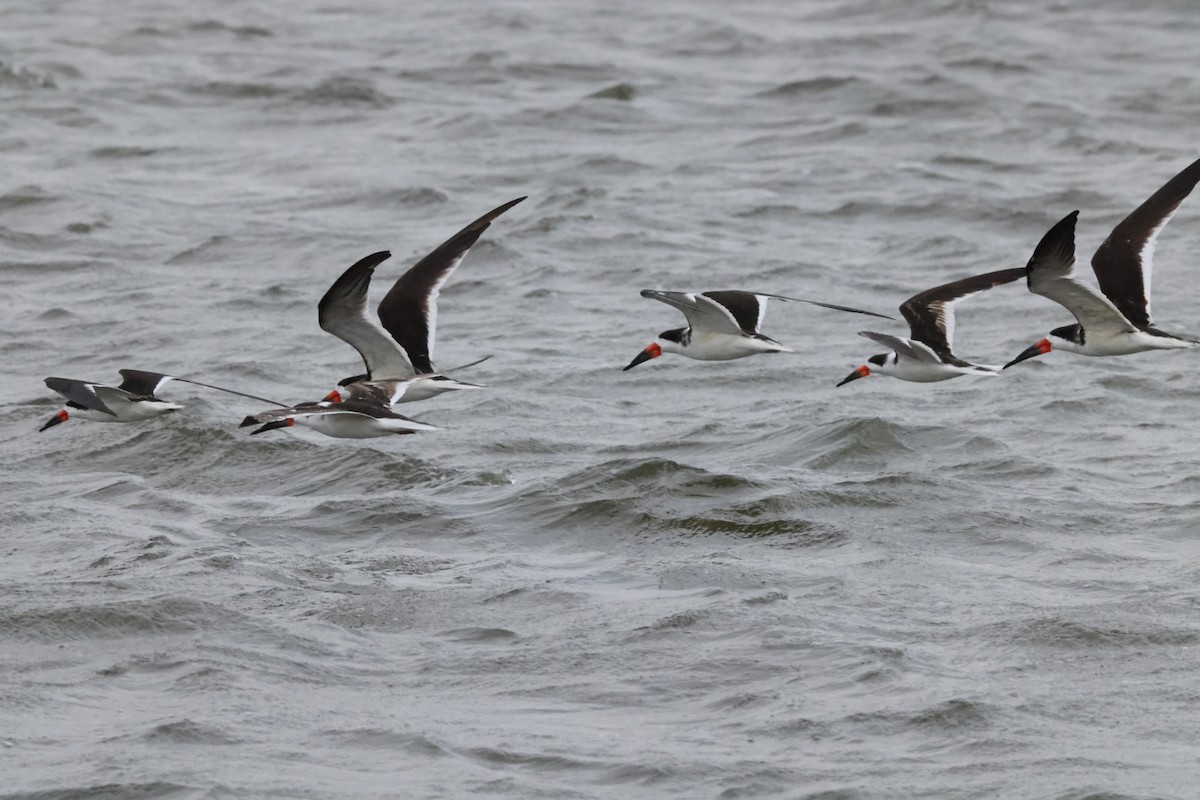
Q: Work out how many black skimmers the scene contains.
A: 6